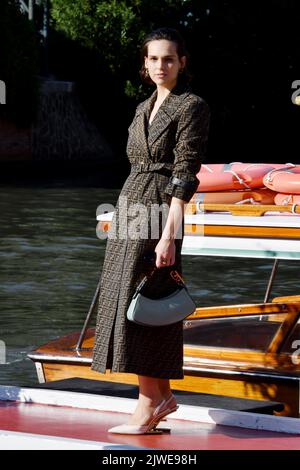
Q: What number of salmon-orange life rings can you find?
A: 4